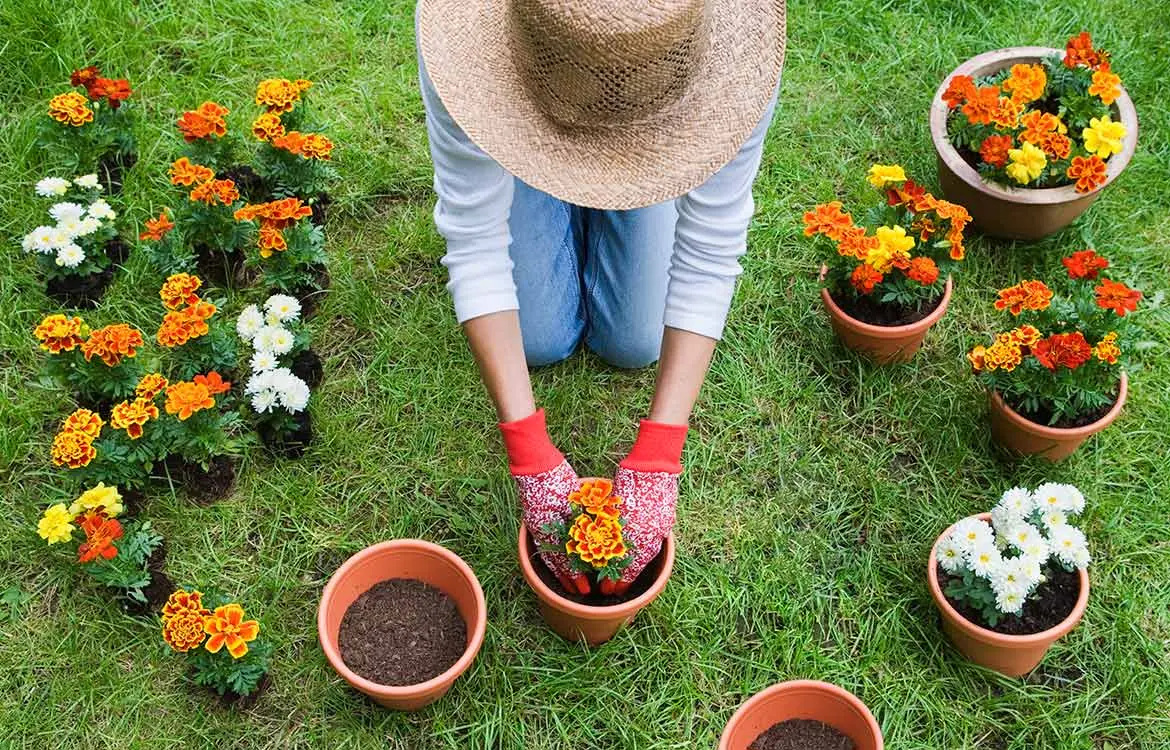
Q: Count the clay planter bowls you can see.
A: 7